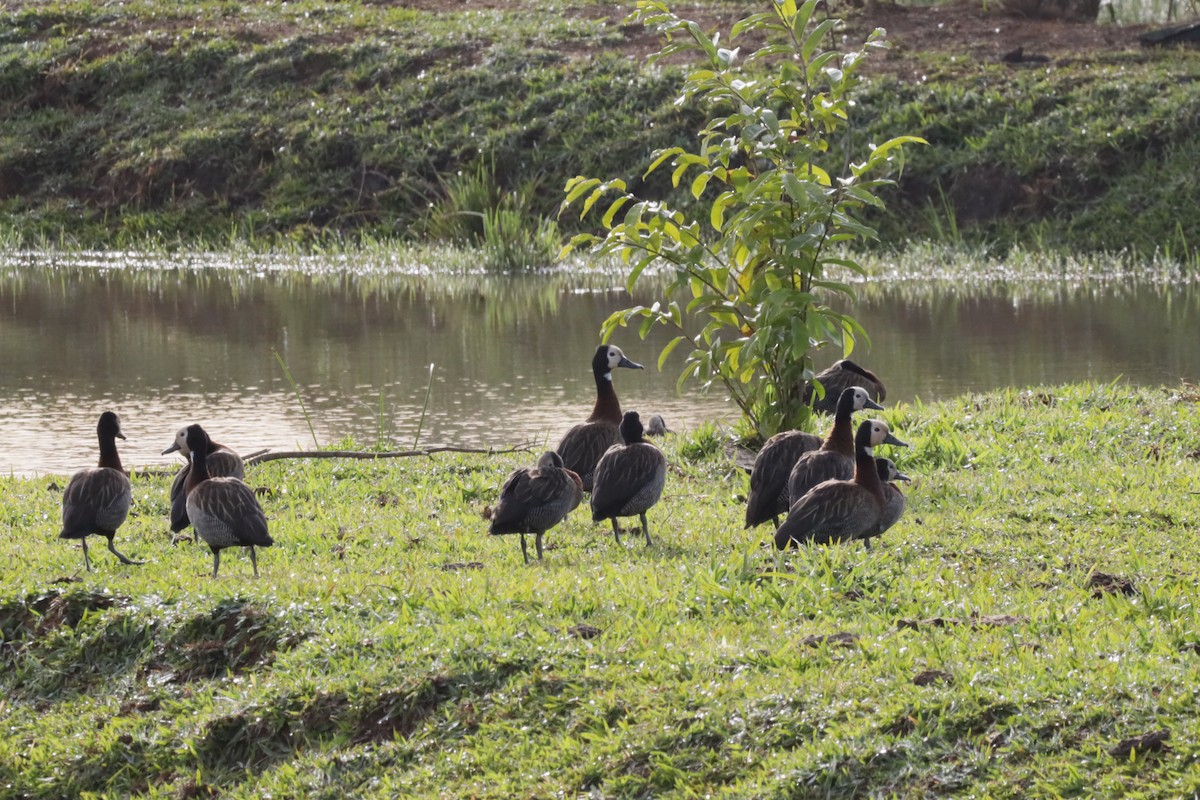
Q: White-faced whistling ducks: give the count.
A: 12